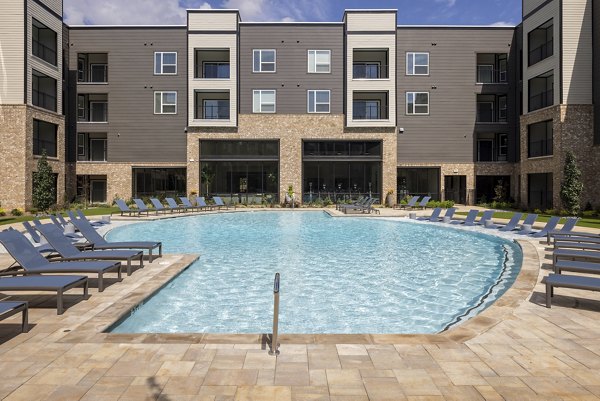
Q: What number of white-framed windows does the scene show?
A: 8